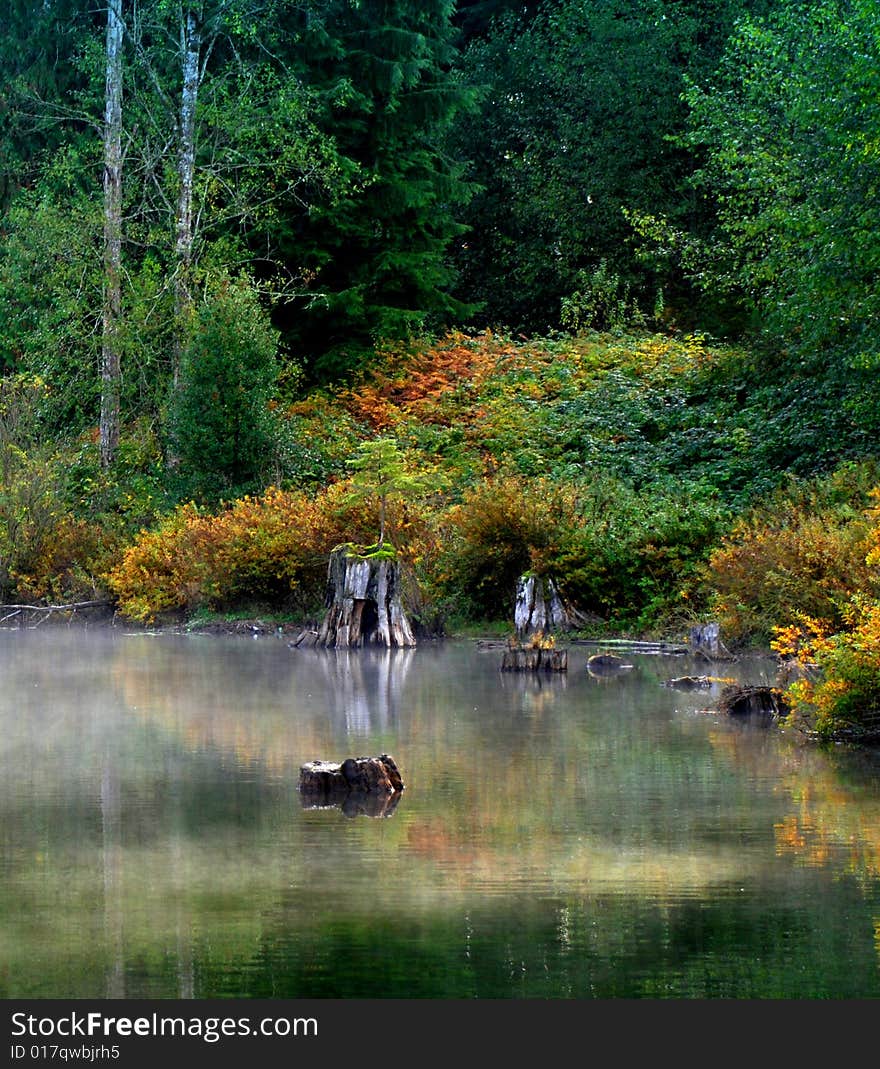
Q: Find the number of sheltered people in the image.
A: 0